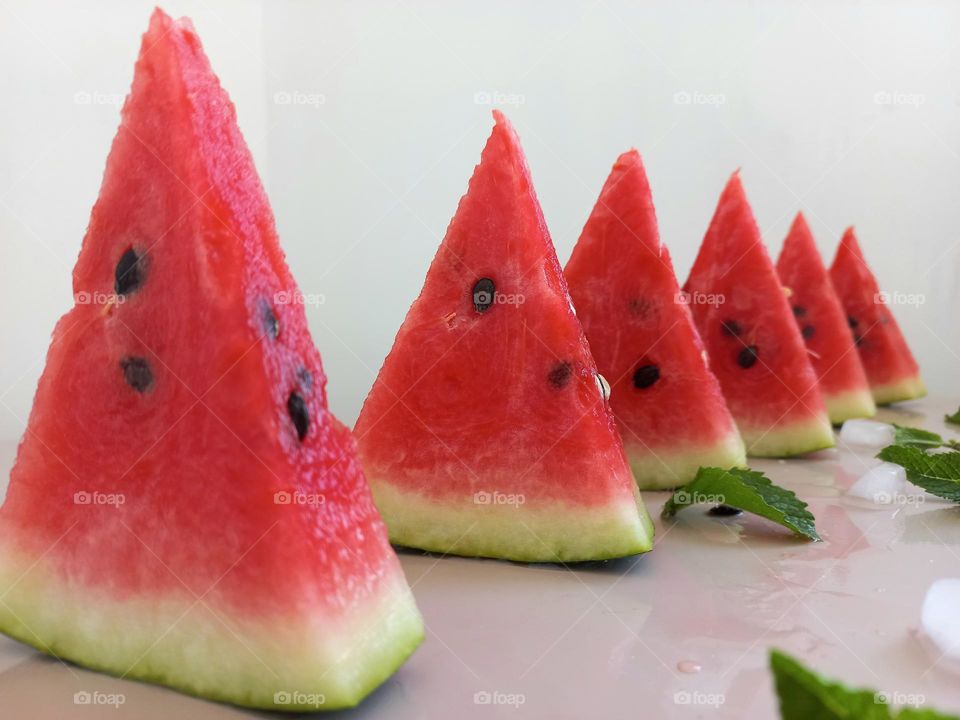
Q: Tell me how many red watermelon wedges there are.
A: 6